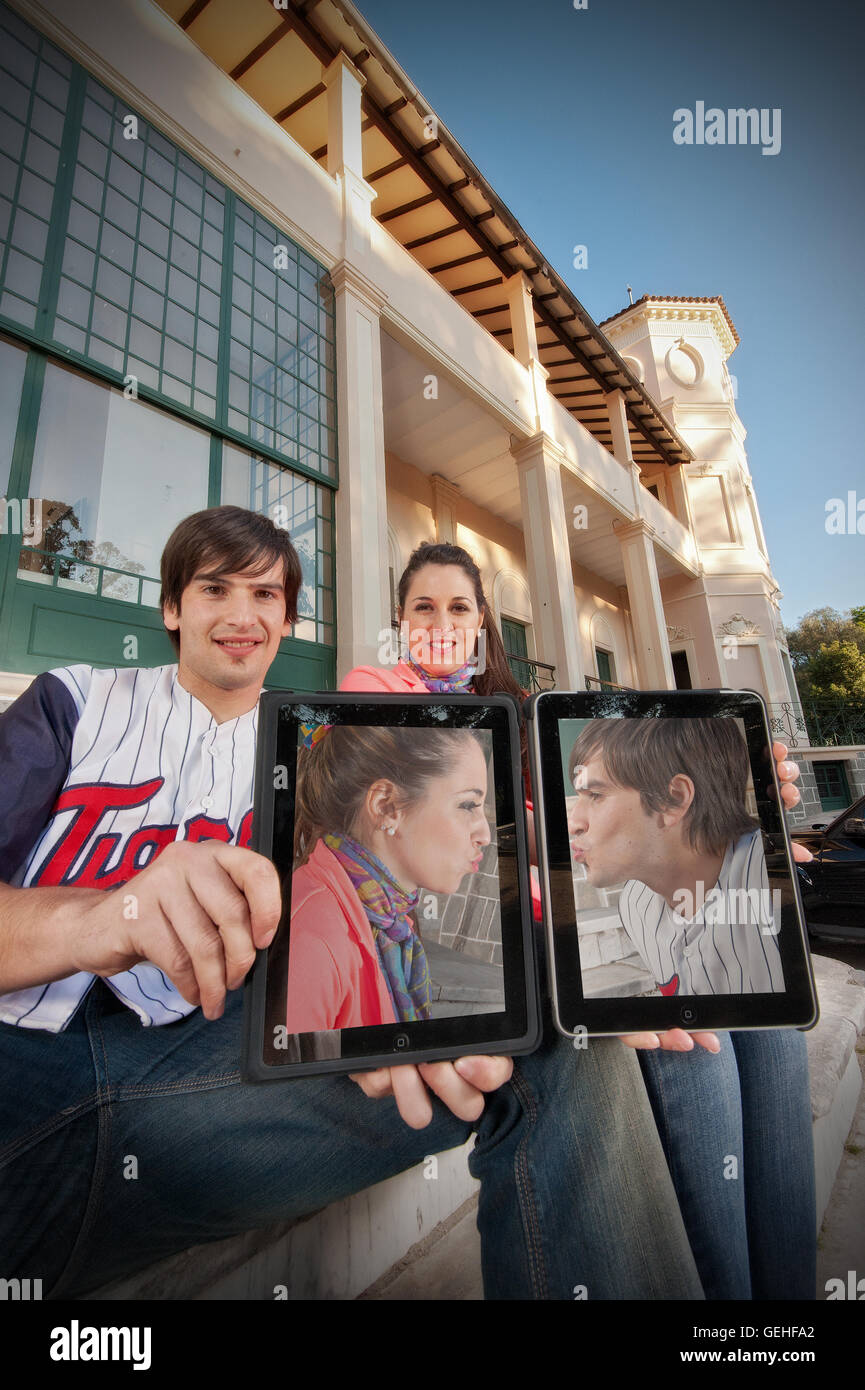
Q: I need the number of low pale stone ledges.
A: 1